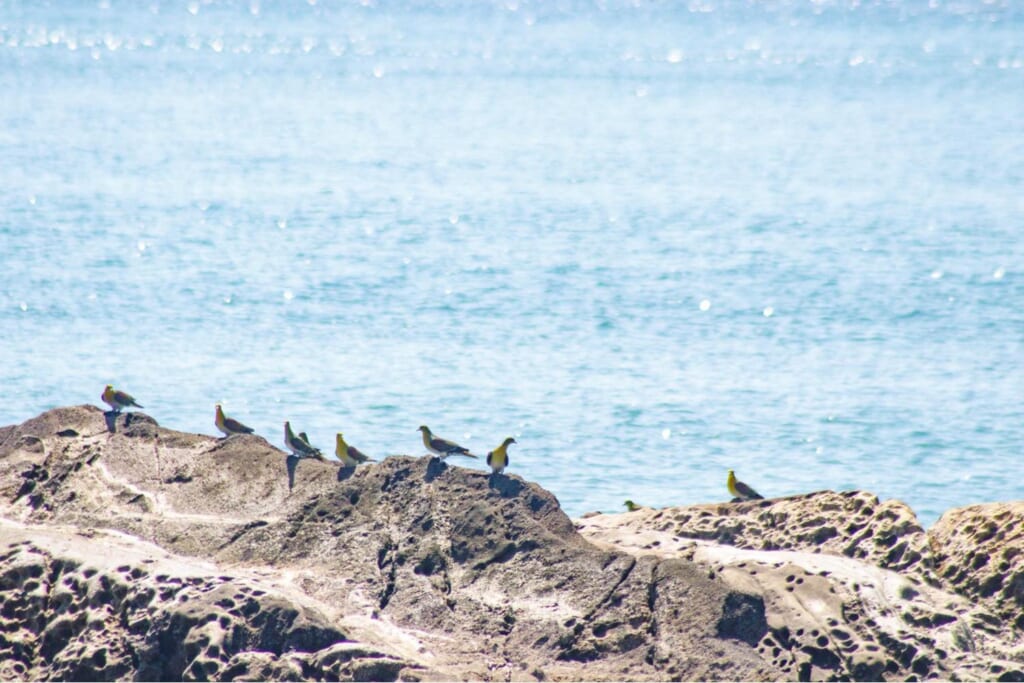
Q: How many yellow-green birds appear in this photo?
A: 9